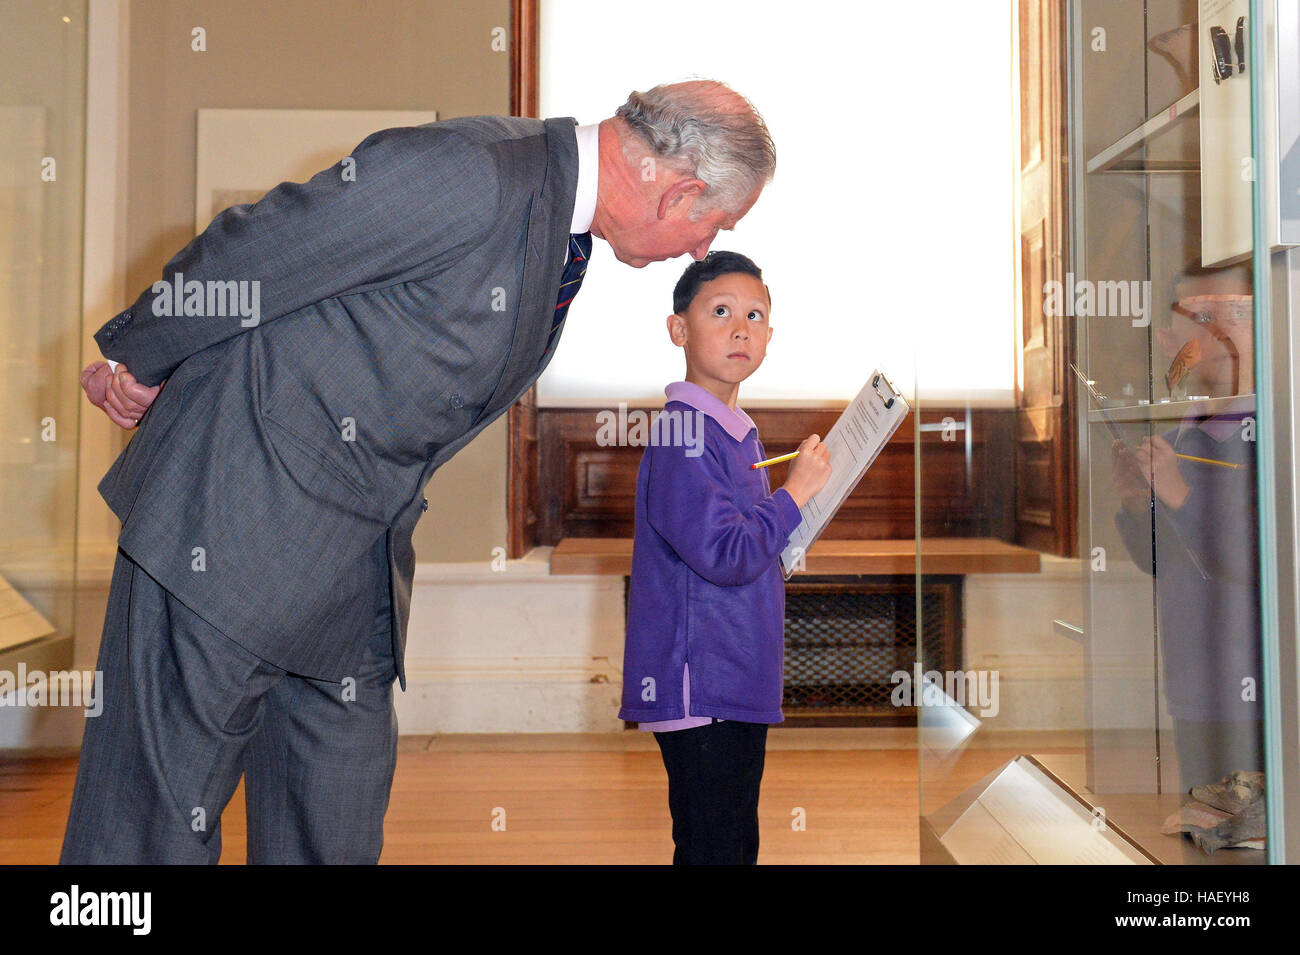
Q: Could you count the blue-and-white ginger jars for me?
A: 0